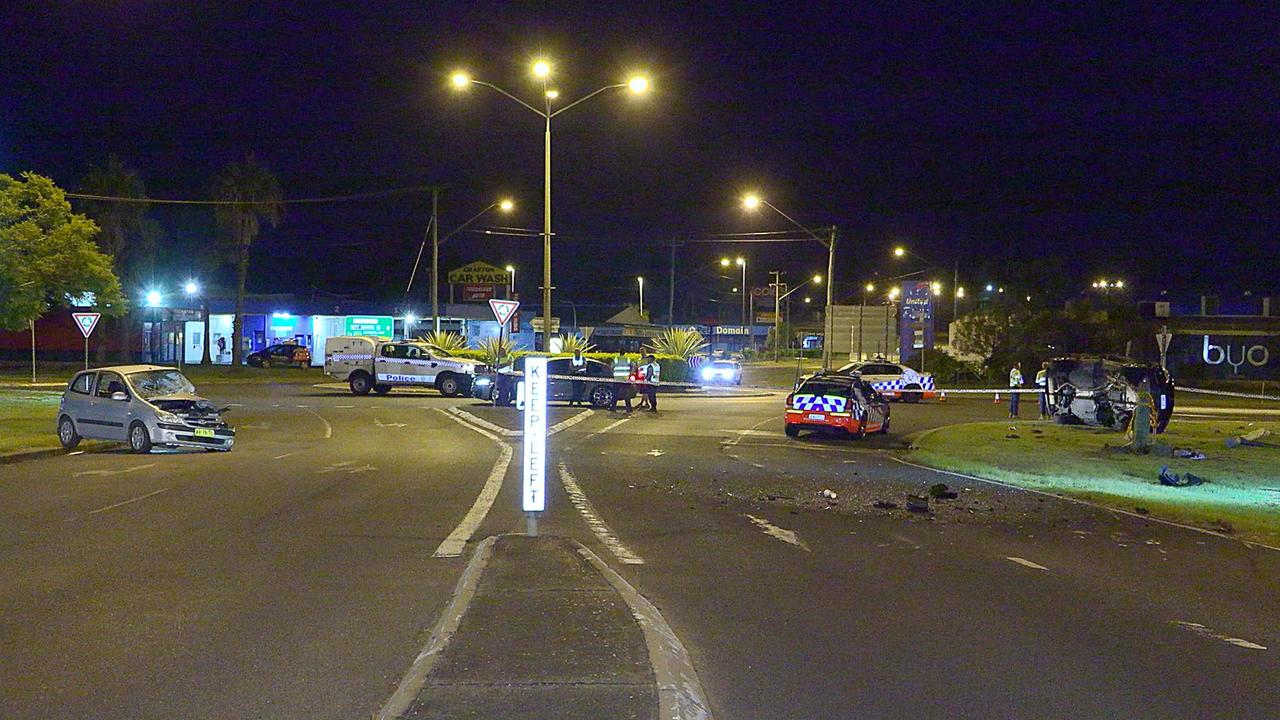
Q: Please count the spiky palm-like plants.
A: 4